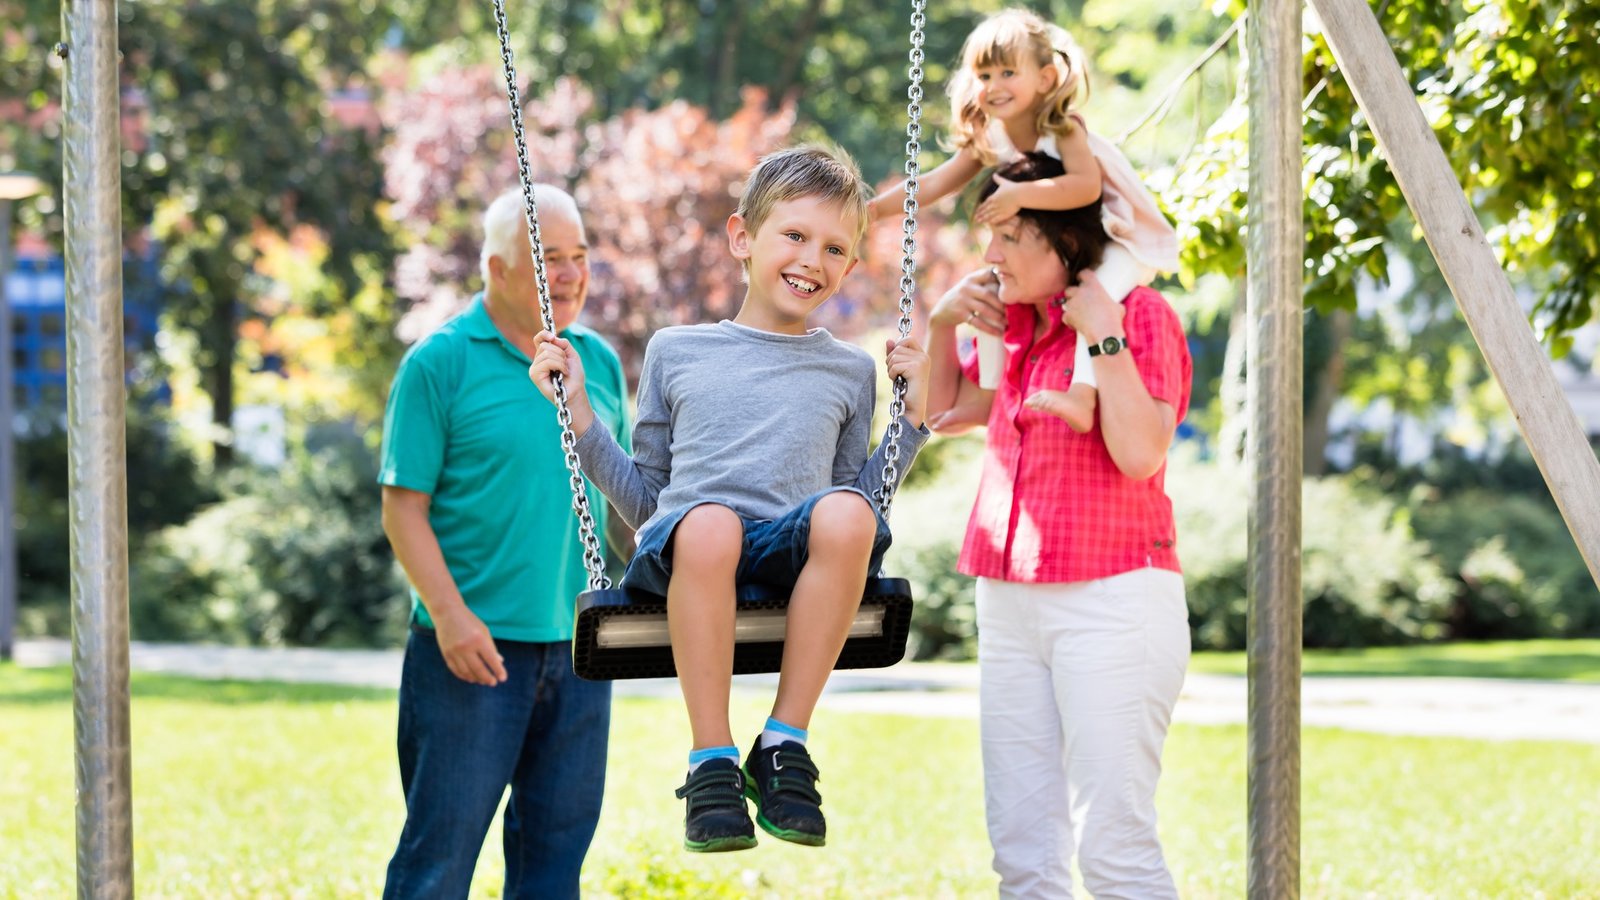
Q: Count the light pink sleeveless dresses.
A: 1